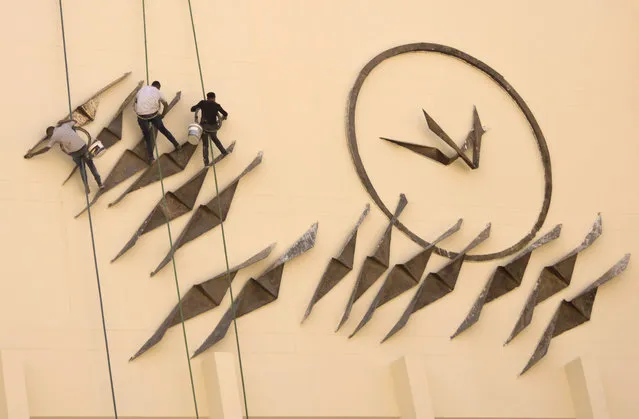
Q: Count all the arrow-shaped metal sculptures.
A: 15